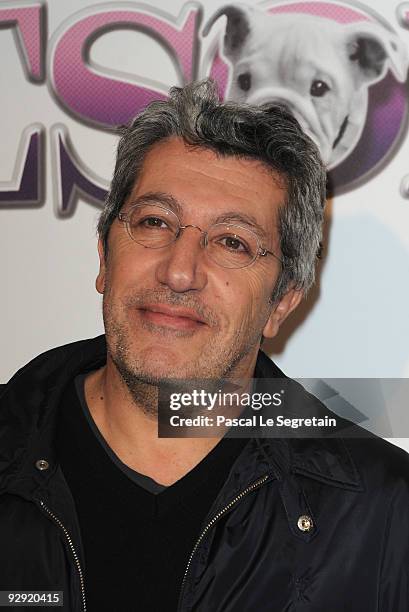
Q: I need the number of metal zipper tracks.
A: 2